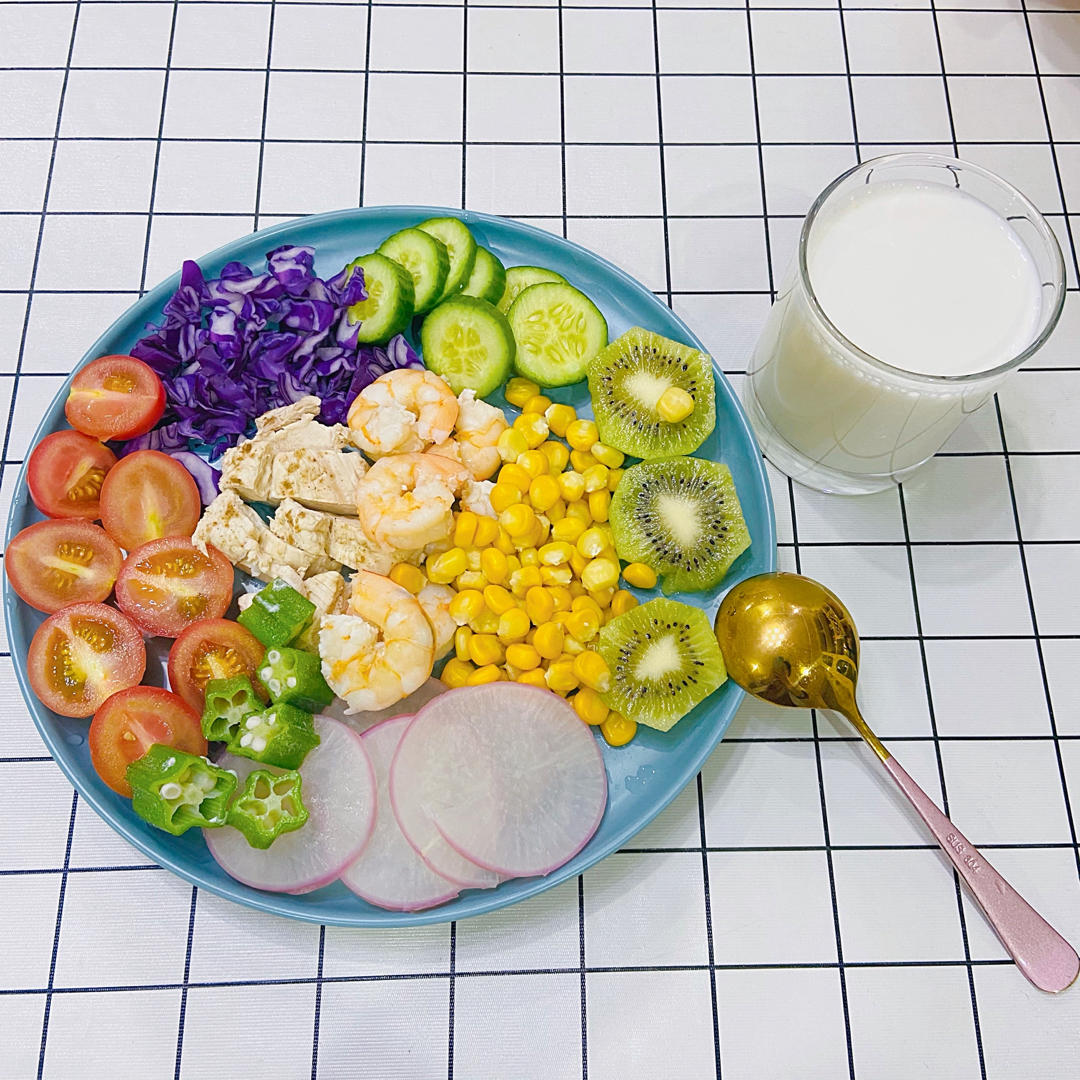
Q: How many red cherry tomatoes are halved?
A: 8